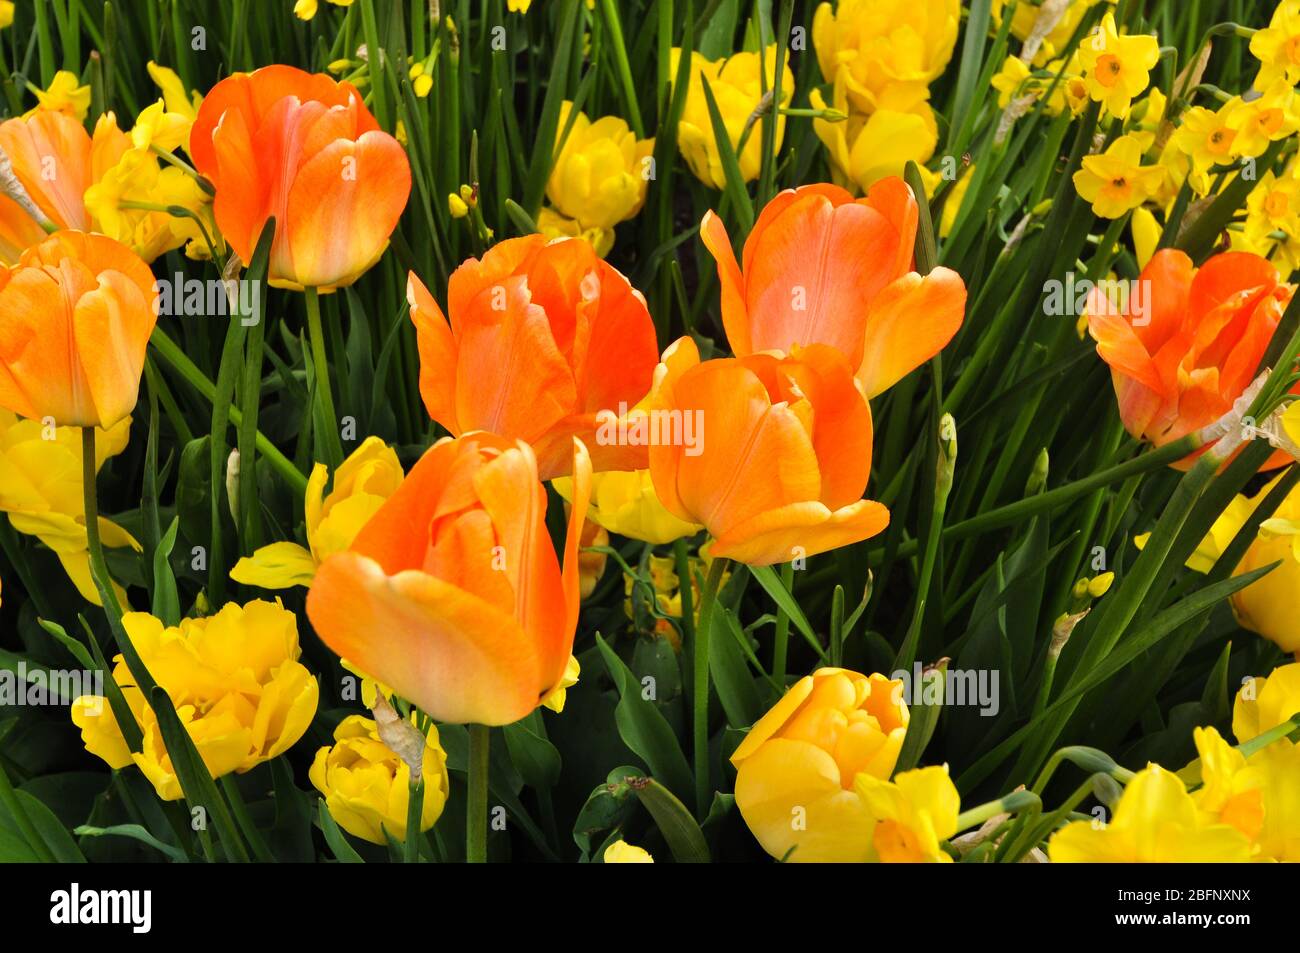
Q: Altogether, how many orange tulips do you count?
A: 8